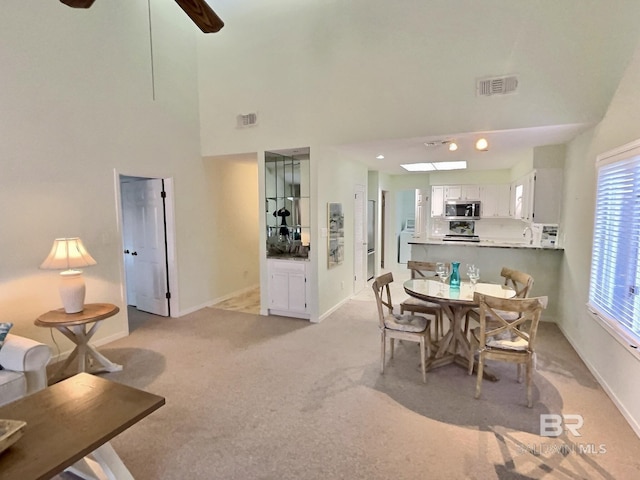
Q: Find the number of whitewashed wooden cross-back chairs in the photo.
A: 4